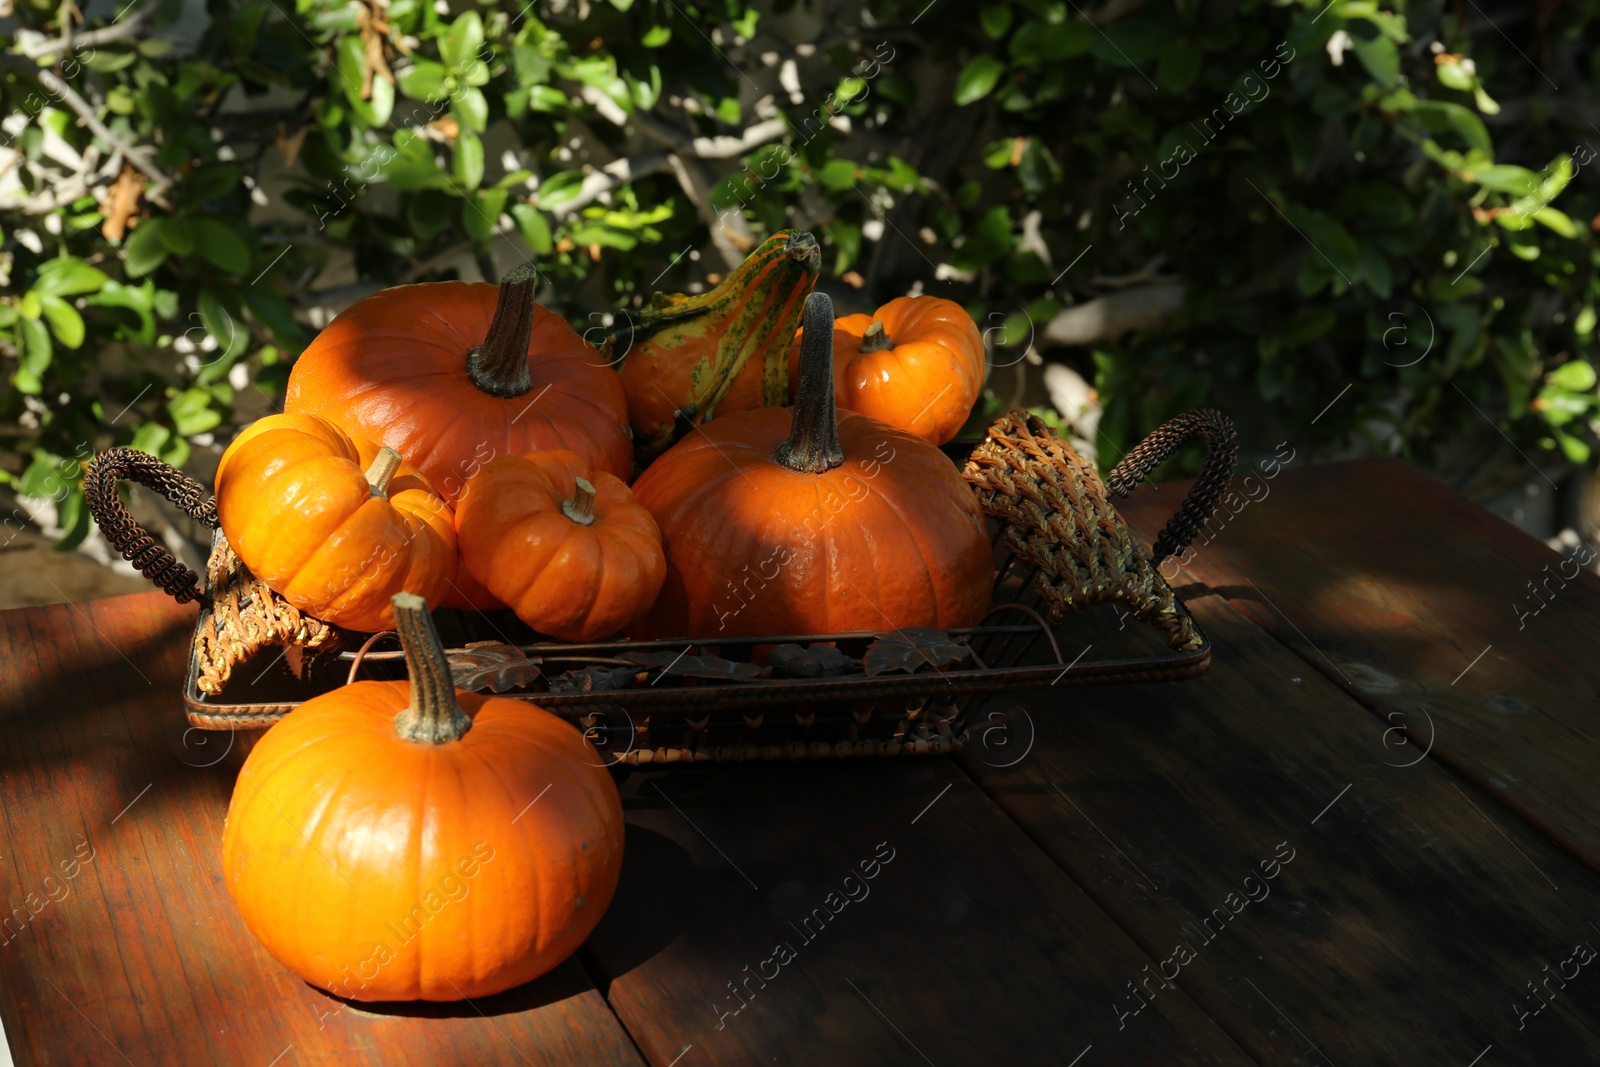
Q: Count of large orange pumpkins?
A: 3